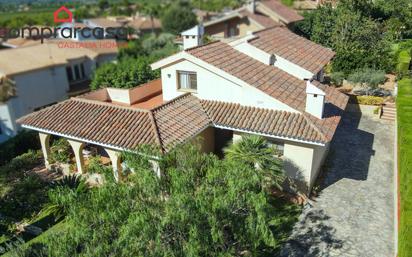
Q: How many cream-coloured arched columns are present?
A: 4